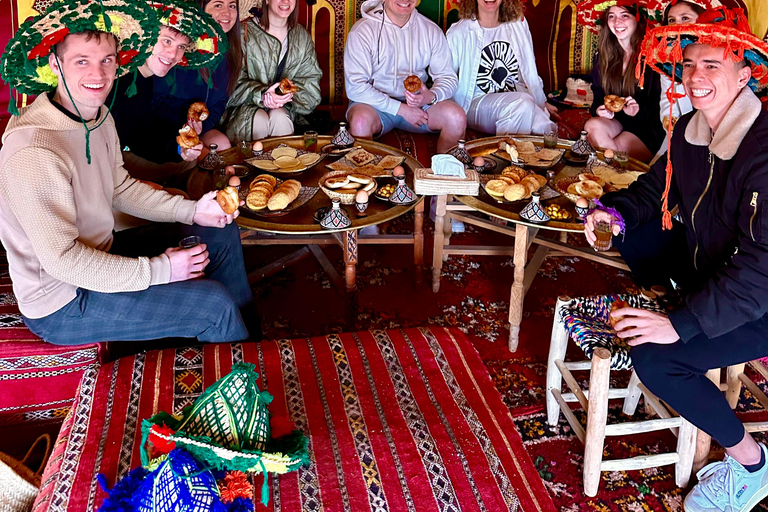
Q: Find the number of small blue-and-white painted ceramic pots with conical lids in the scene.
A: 7